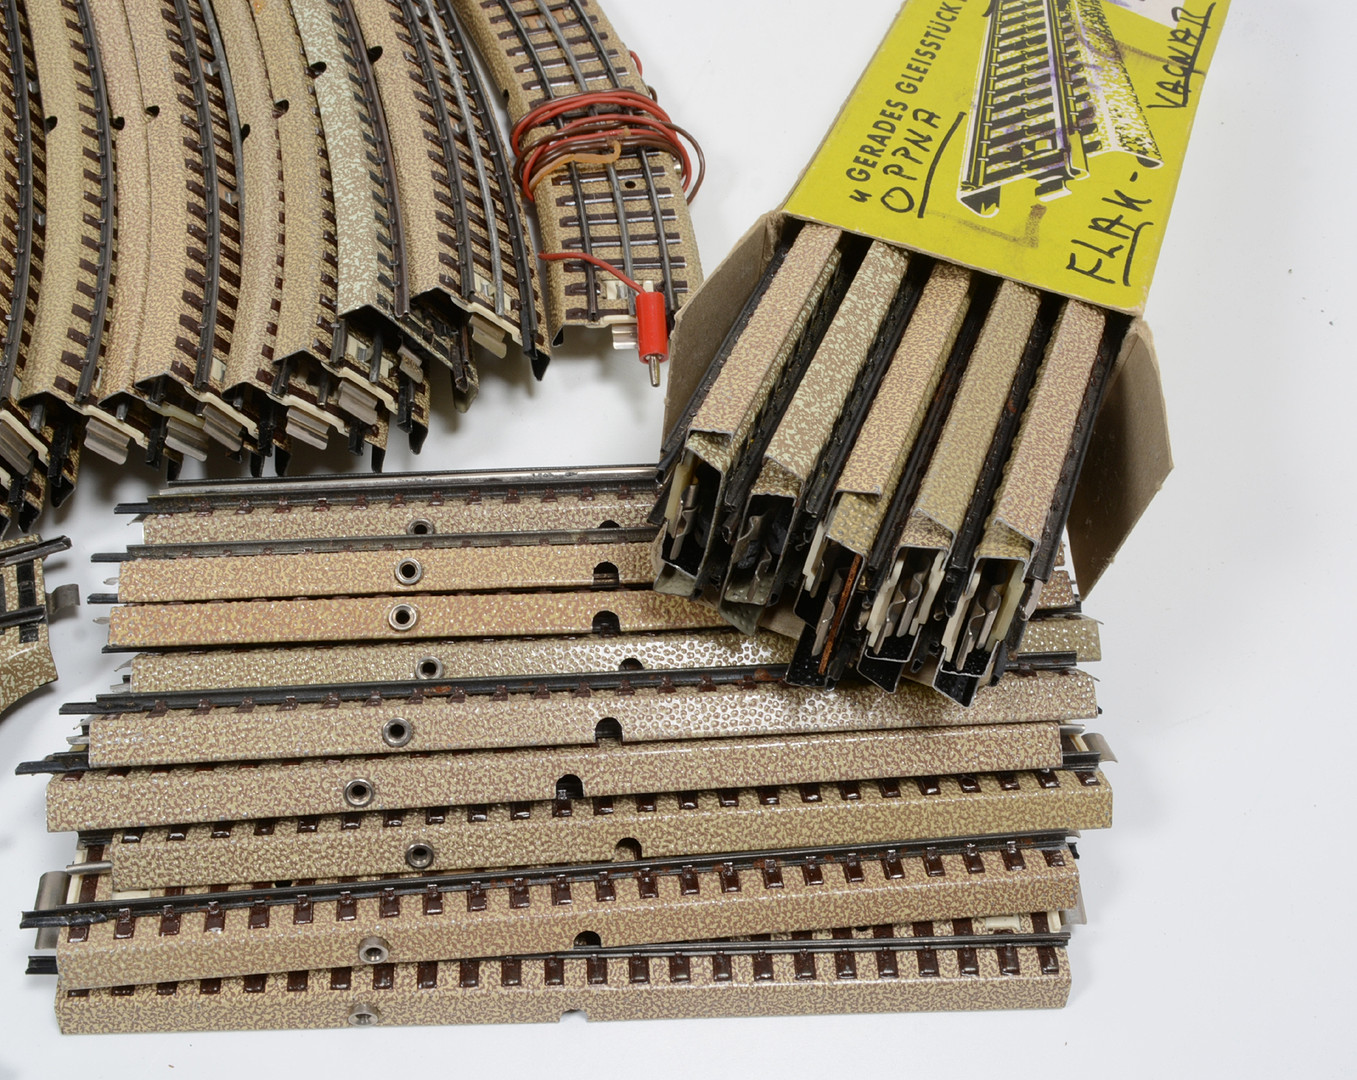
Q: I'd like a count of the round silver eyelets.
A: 9